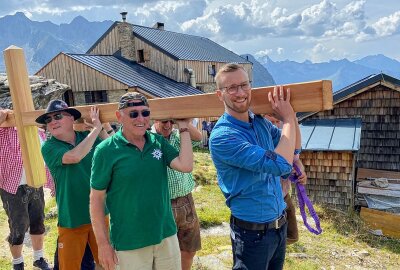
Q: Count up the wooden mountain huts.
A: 2